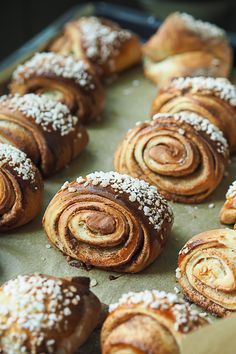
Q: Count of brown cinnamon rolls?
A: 12